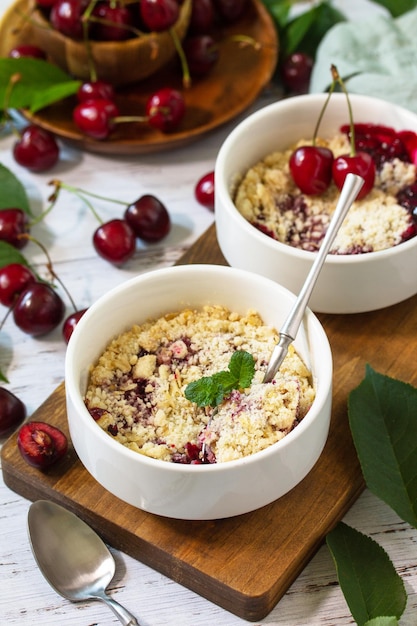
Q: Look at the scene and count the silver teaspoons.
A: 2